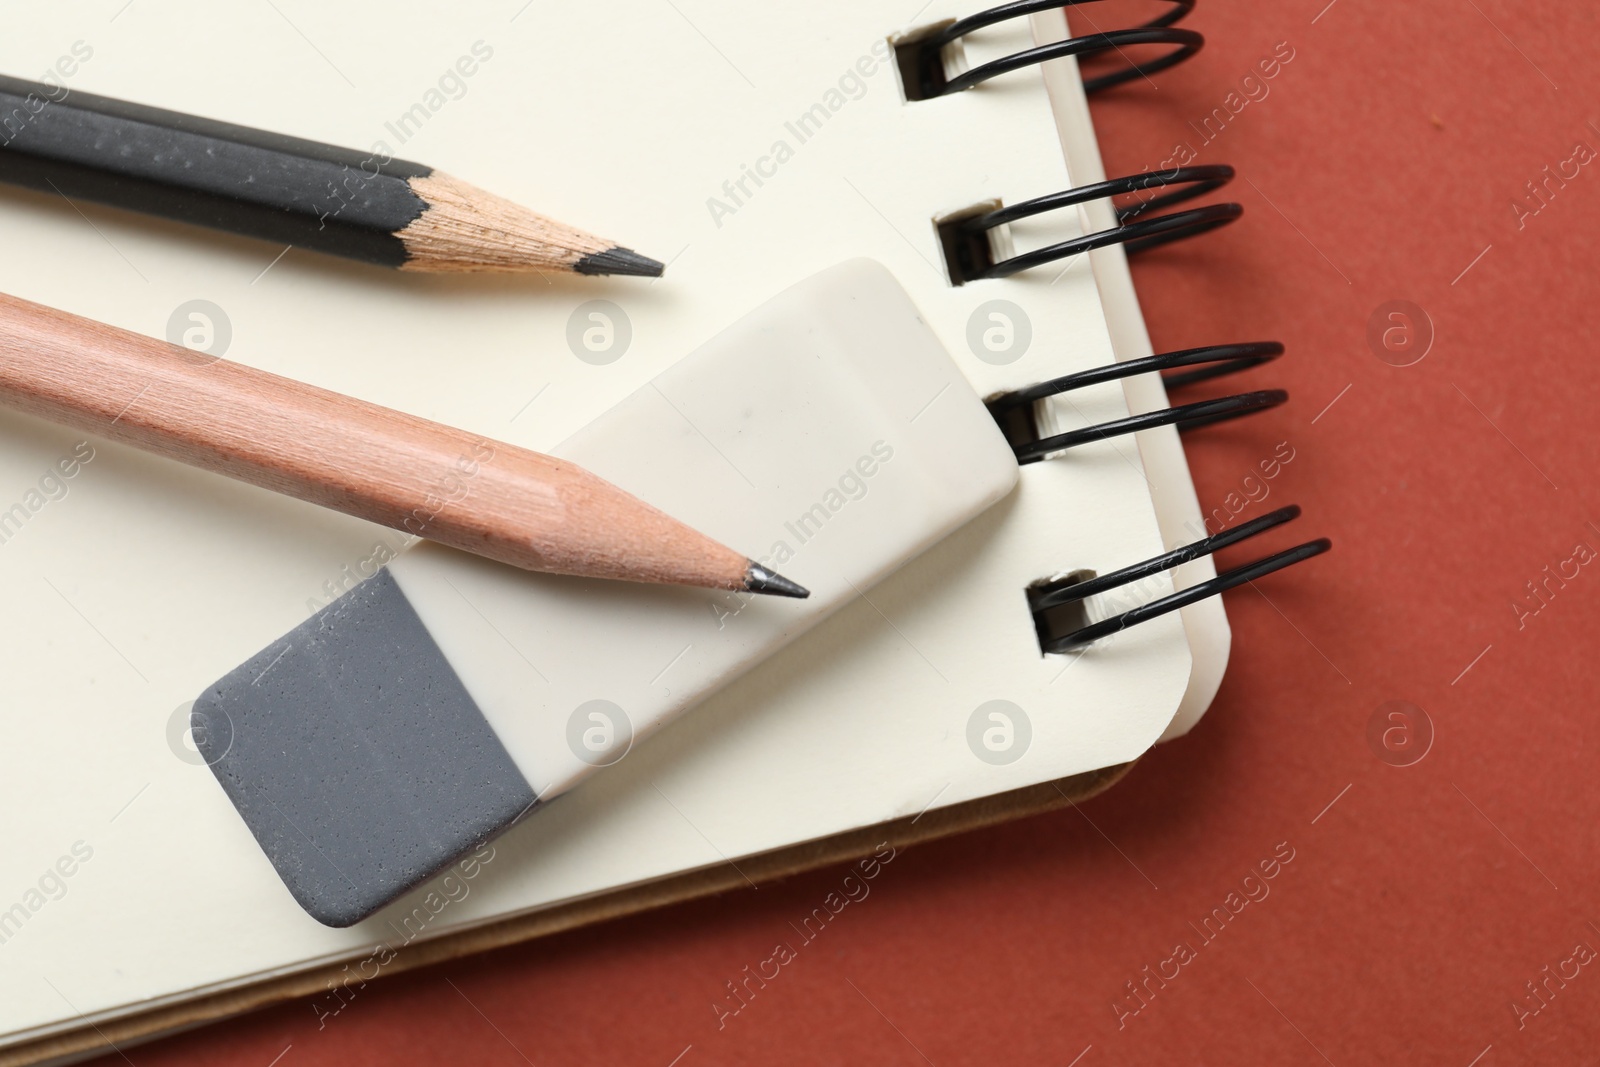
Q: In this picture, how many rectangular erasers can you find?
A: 1